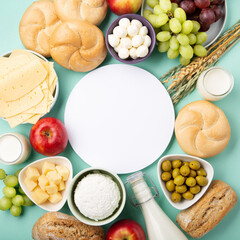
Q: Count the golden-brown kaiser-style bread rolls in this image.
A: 4